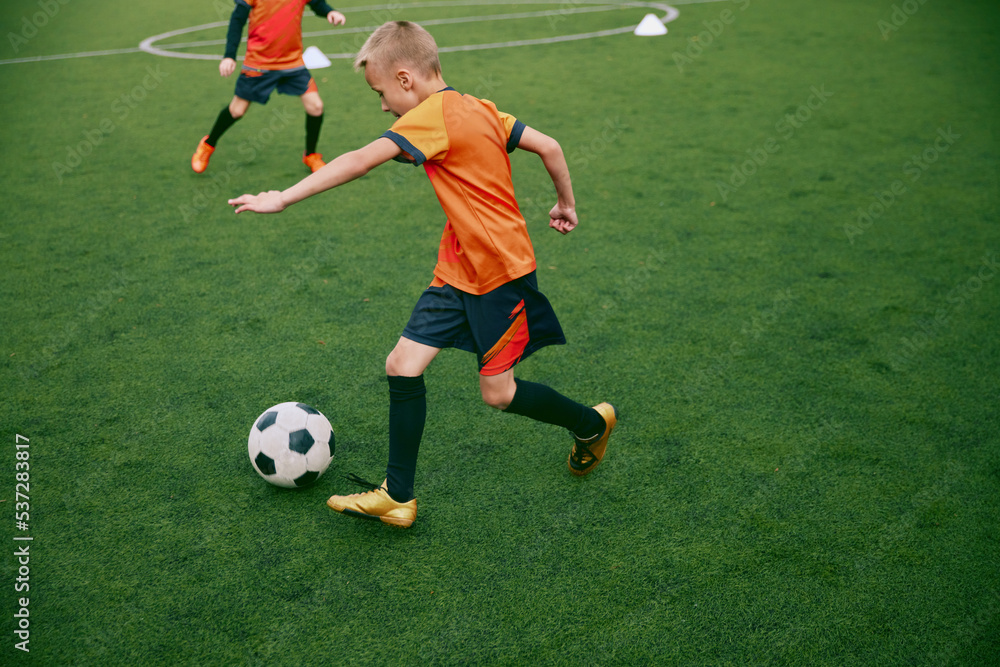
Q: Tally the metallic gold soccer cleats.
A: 2